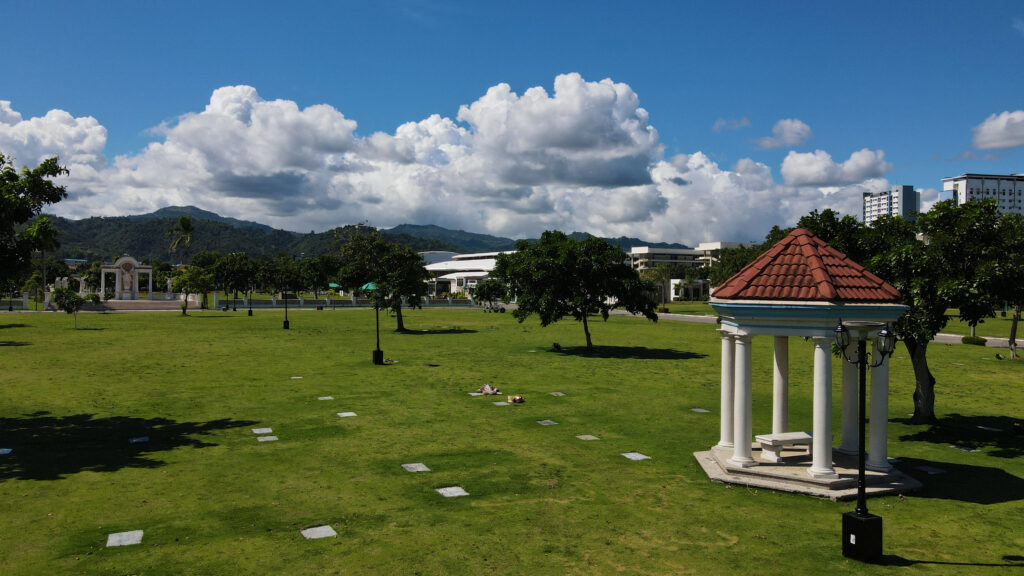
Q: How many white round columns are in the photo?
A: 6